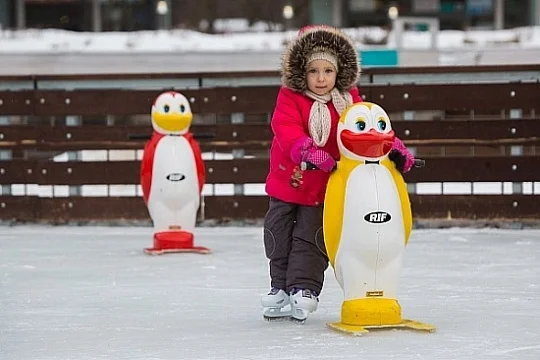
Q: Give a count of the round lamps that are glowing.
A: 3